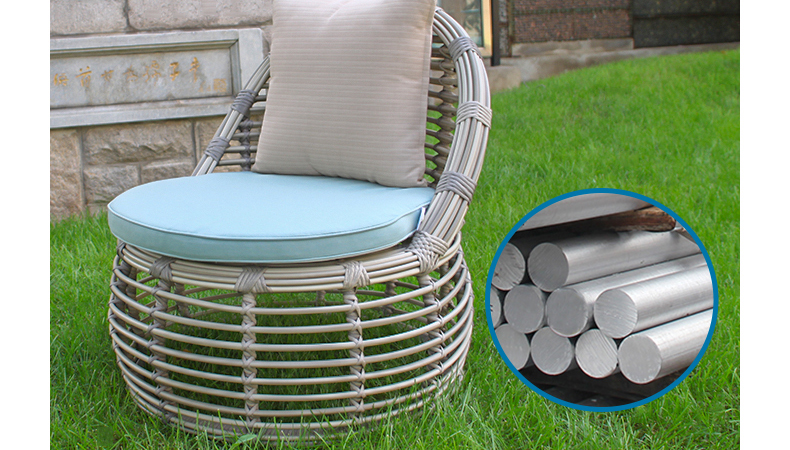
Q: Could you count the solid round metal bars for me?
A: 10